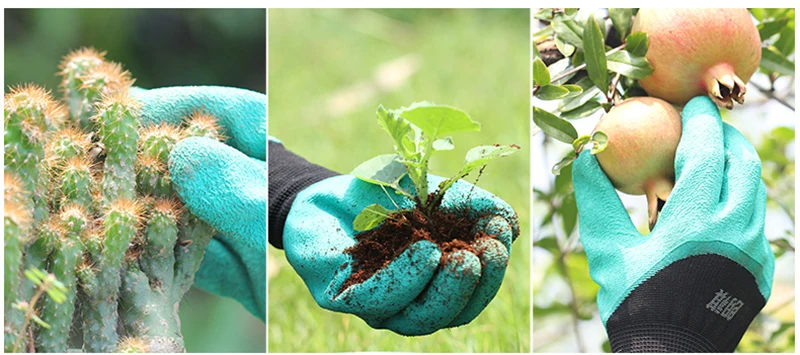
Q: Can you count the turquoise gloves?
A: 3